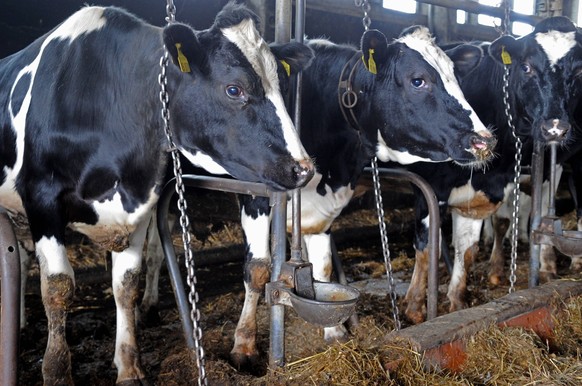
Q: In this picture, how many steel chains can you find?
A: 3